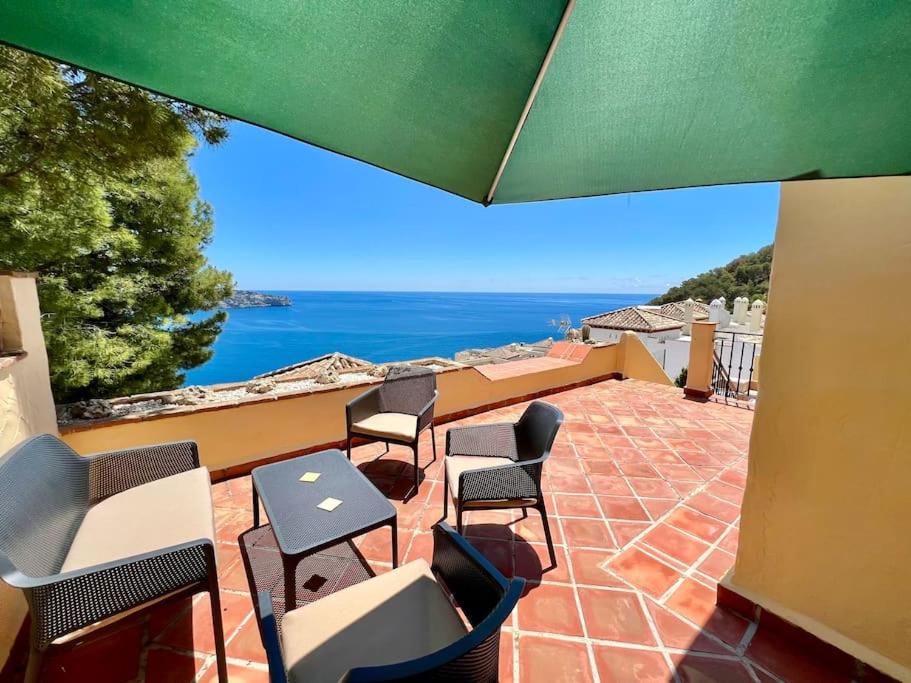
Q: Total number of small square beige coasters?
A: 2